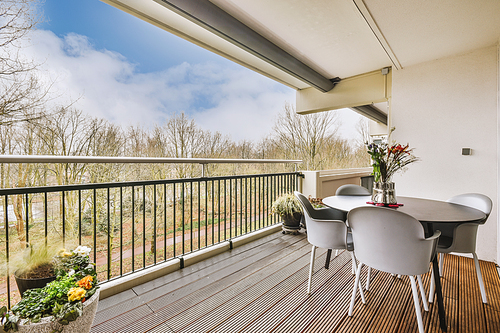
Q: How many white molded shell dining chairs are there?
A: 4